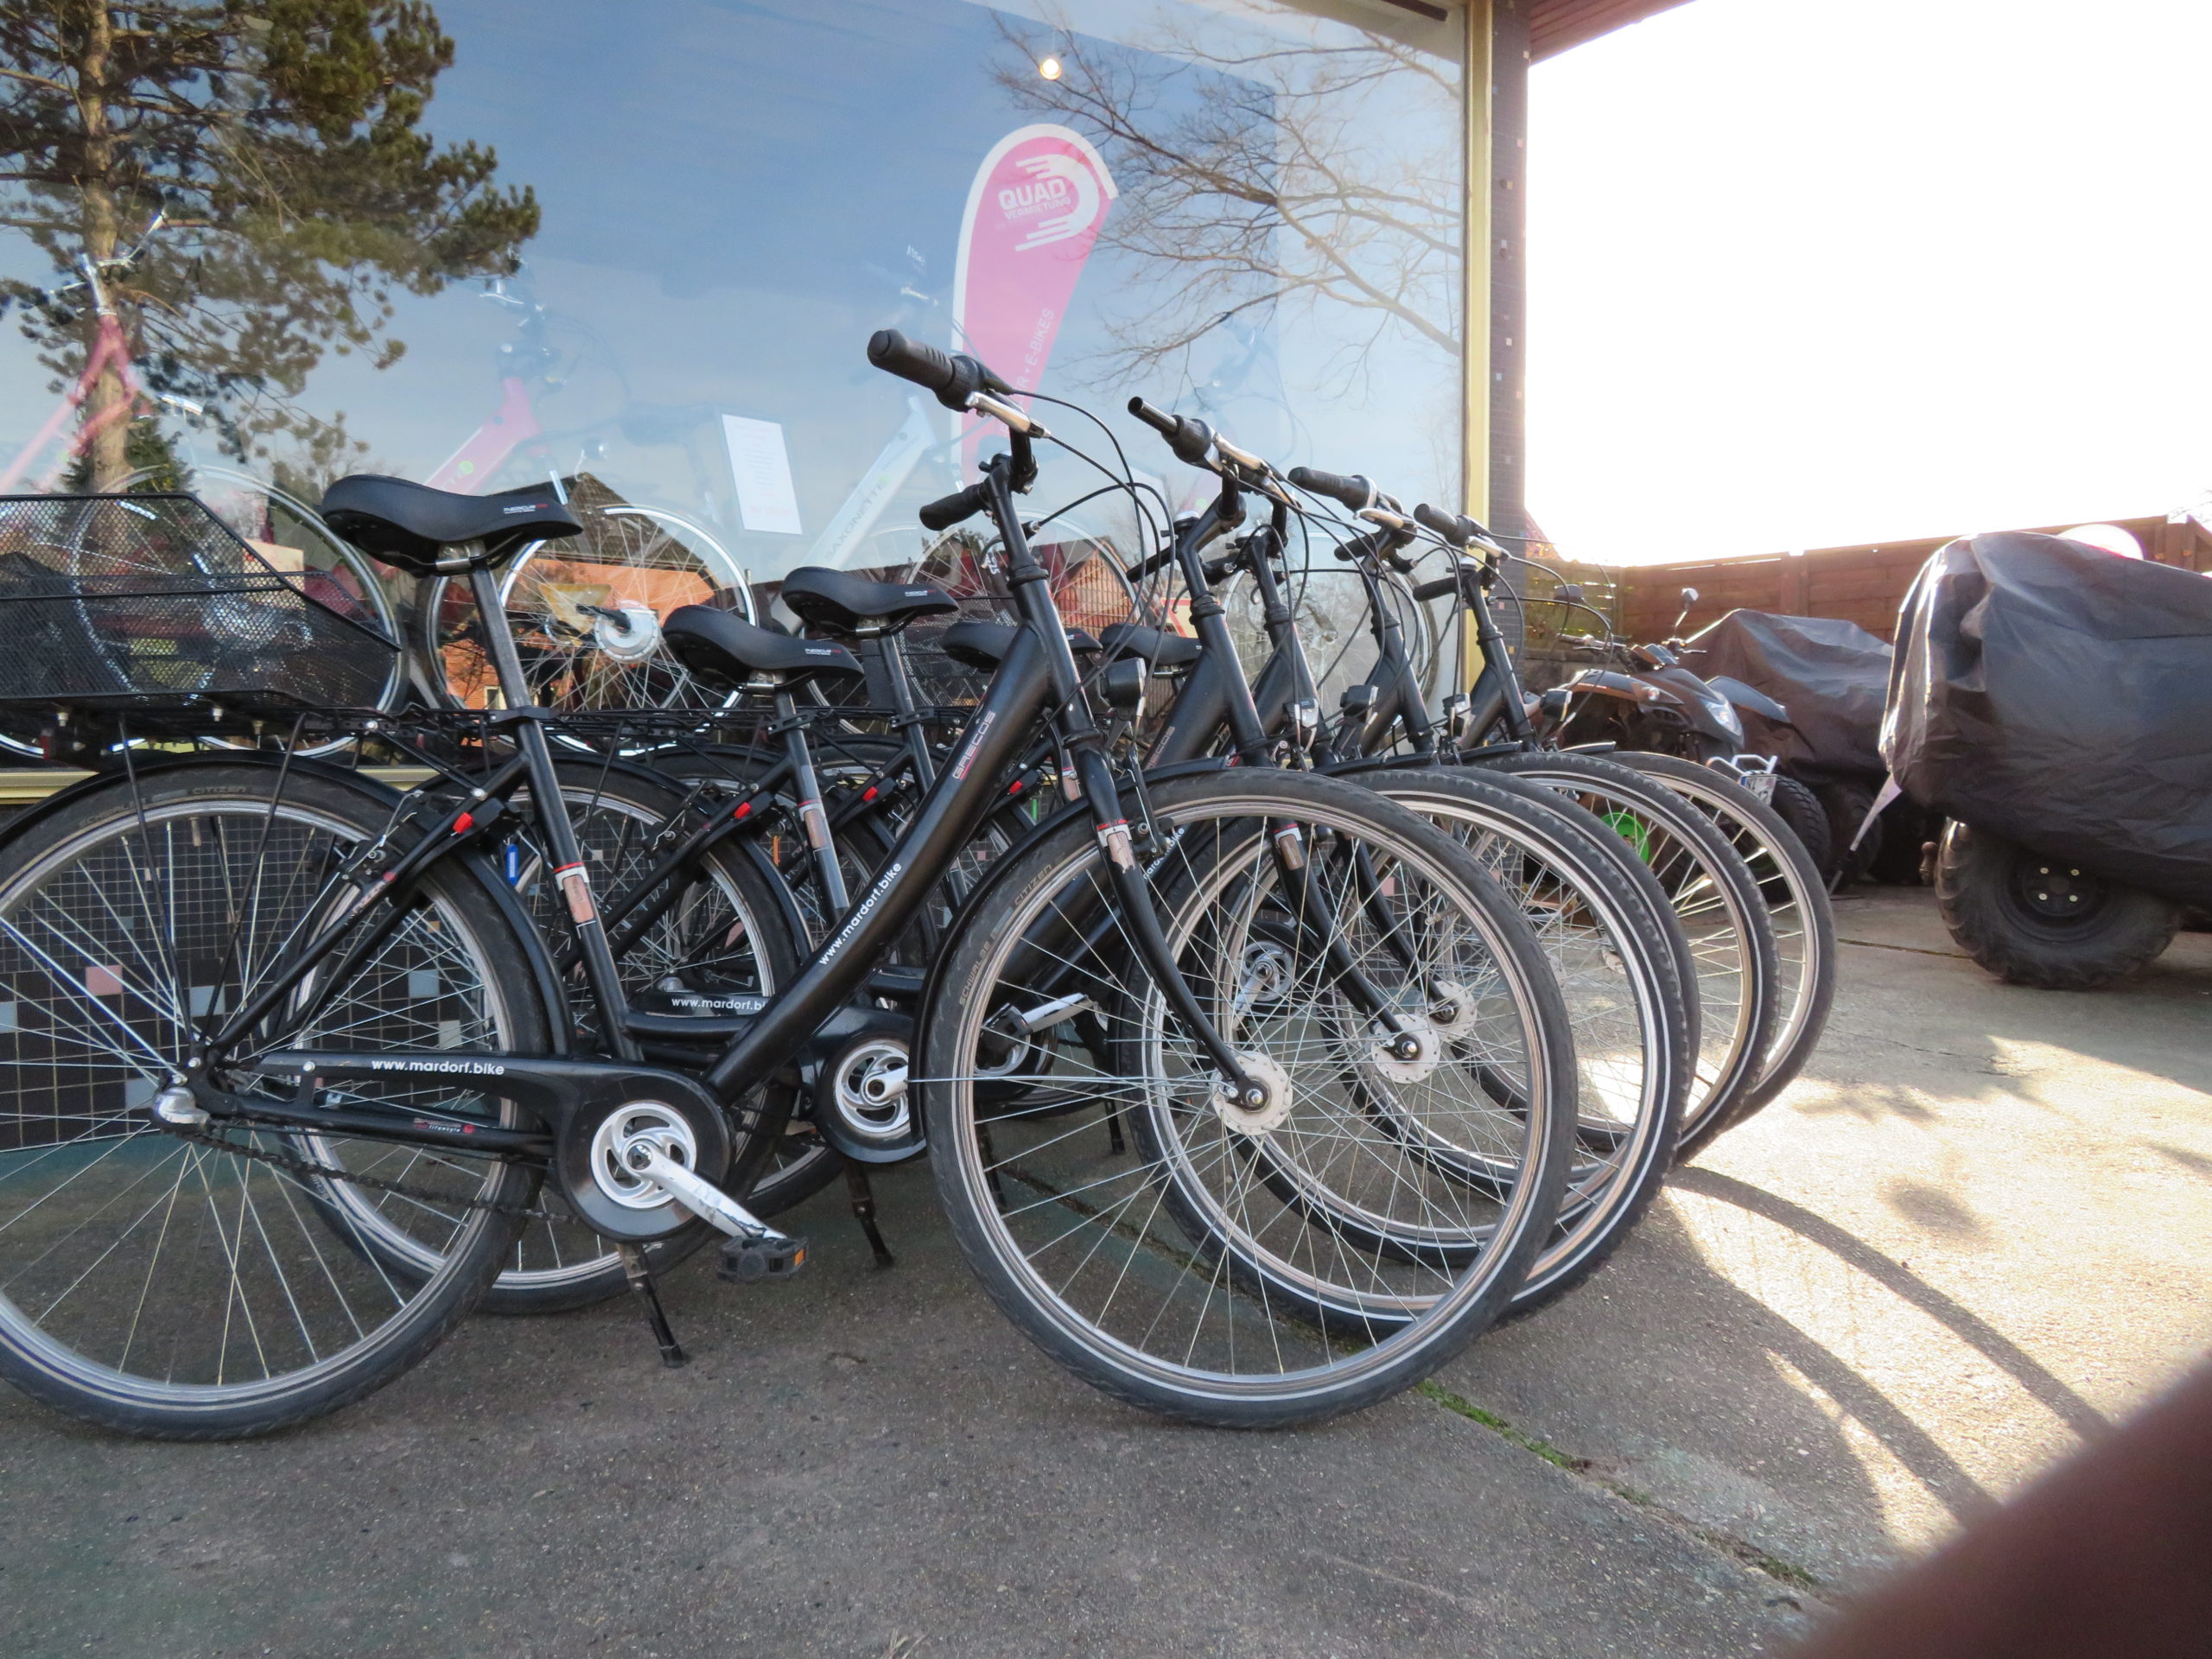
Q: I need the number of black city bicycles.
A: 5